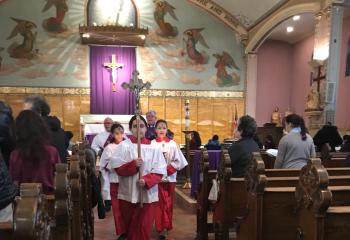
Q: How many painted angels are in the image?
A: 5